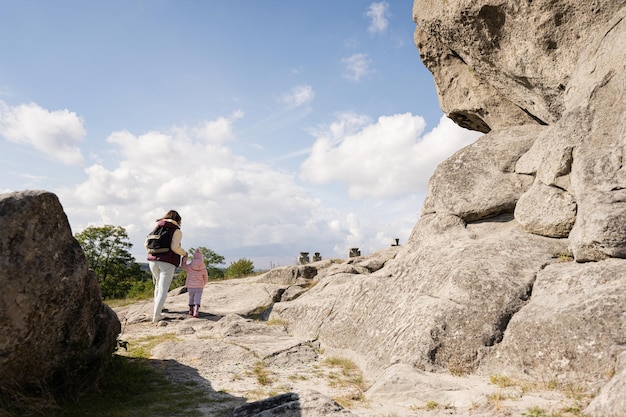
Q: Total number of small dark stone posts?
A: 4